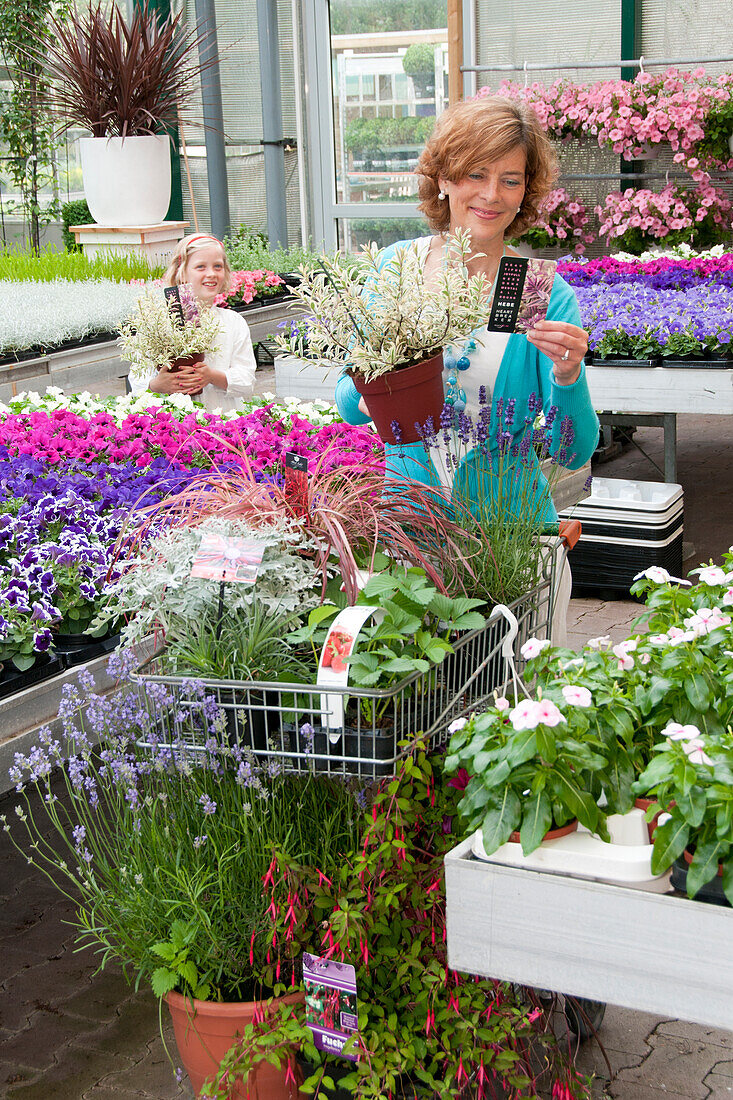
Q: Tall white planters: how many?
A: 1